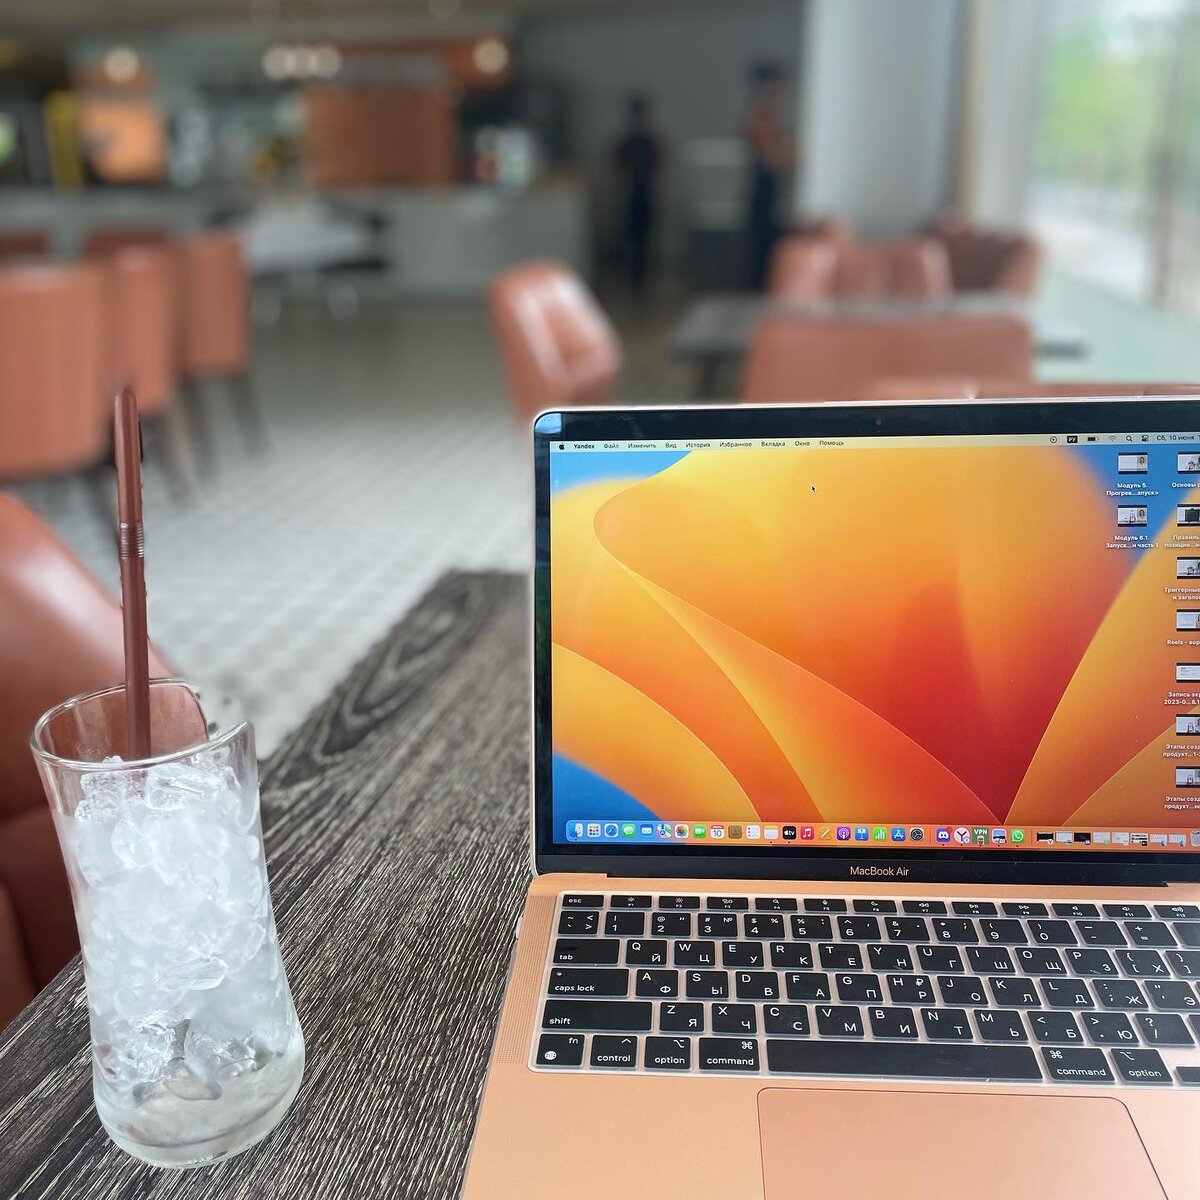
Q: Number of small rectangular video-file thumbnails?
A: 9